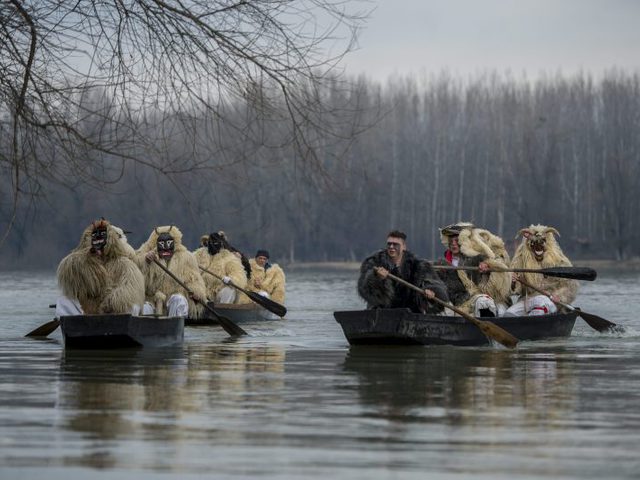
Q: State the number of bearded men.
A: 0